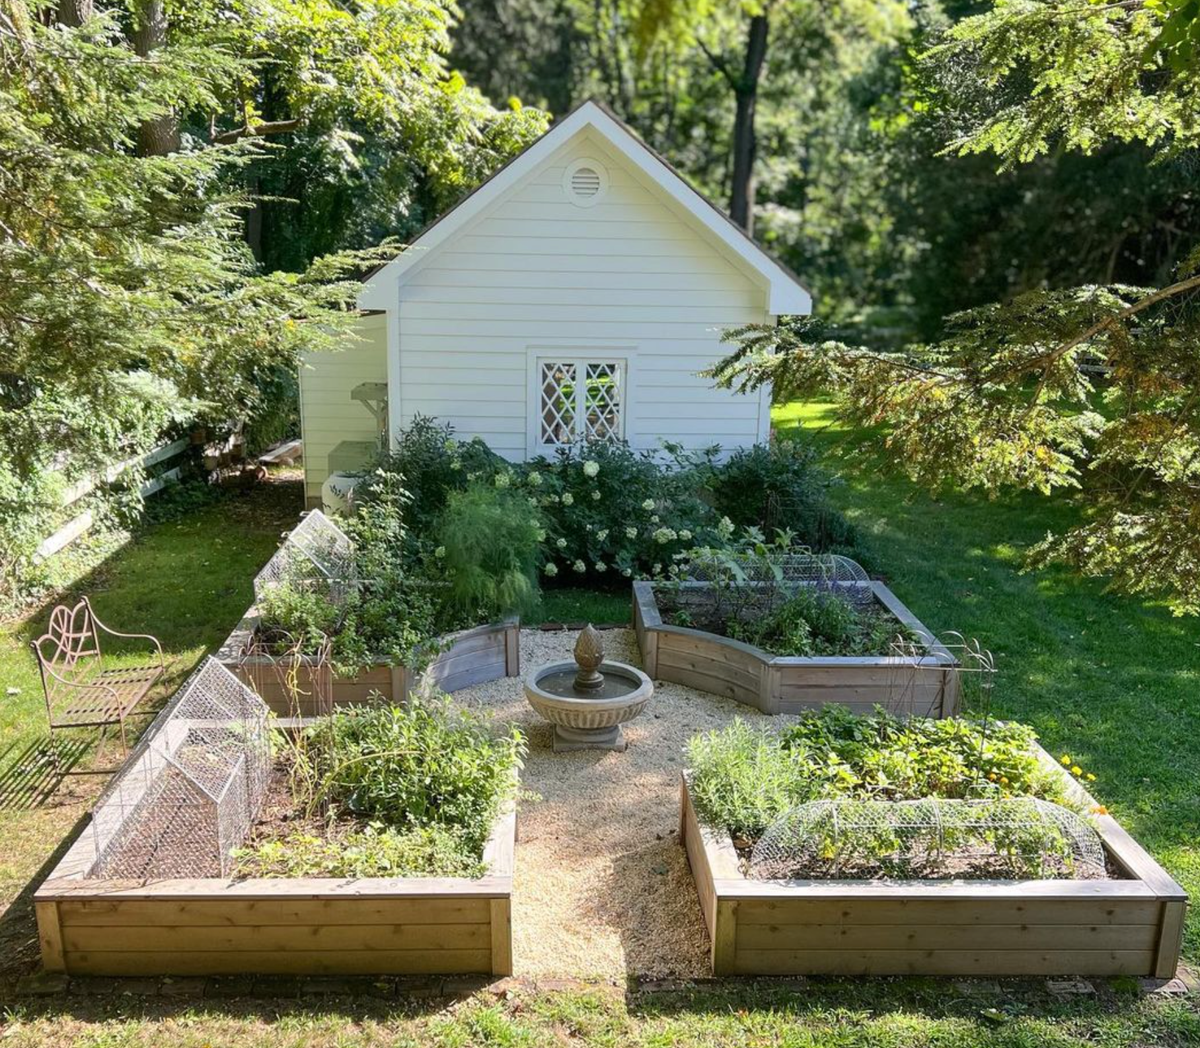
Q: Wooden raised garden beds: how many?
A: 4